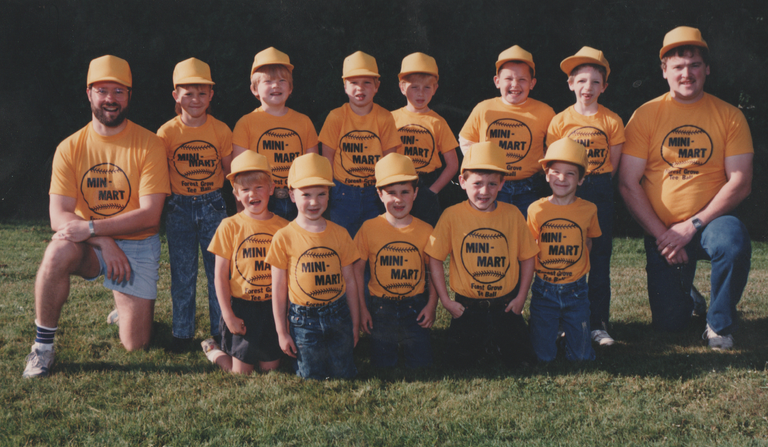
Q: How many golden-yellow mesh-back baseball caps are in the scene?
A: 13